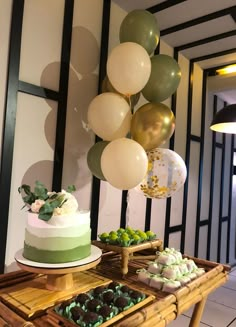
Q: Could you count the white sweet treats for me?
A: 12